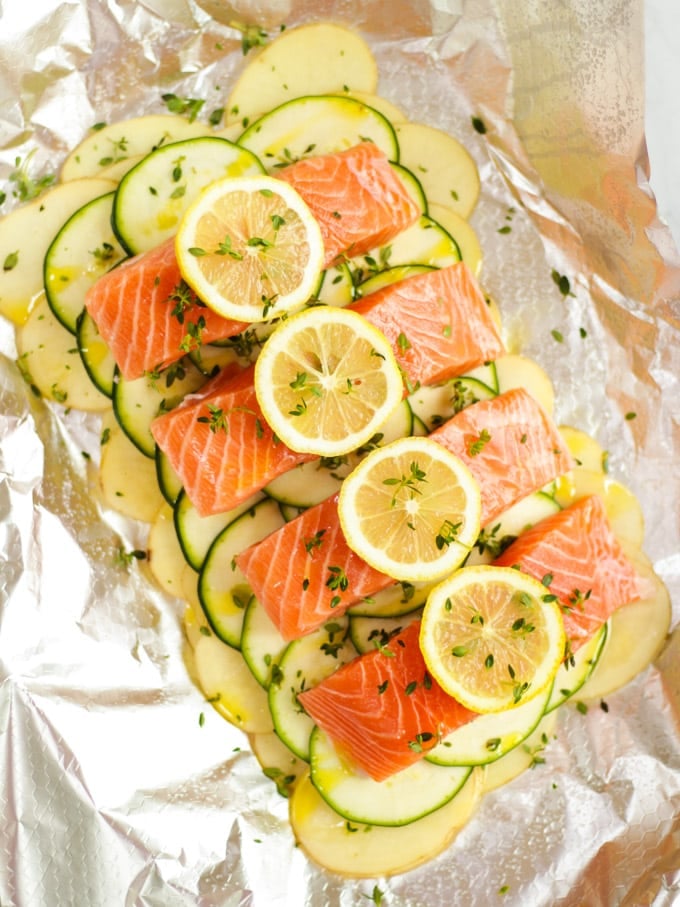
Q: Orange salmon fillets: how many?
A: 4